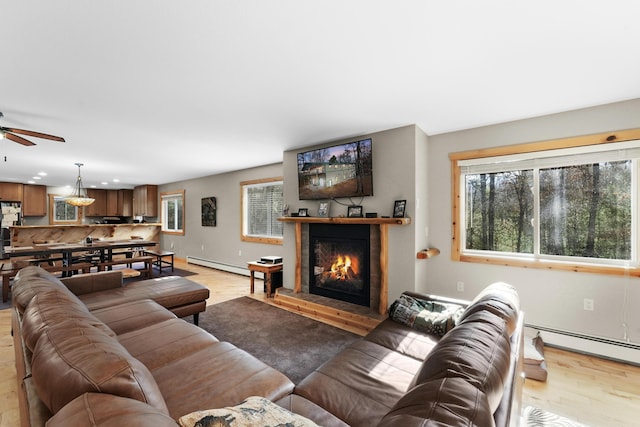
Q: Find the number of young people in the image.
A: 0